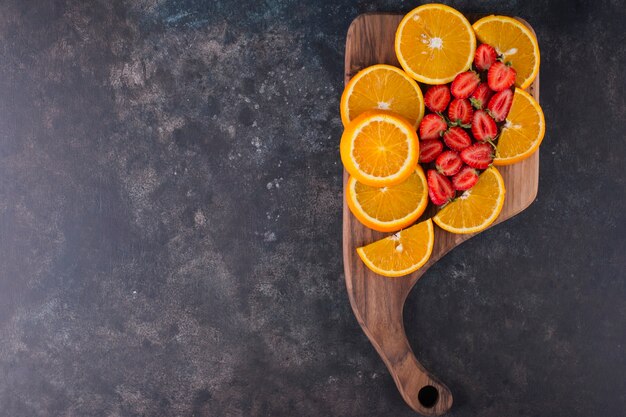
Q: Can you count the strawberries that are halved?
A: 15